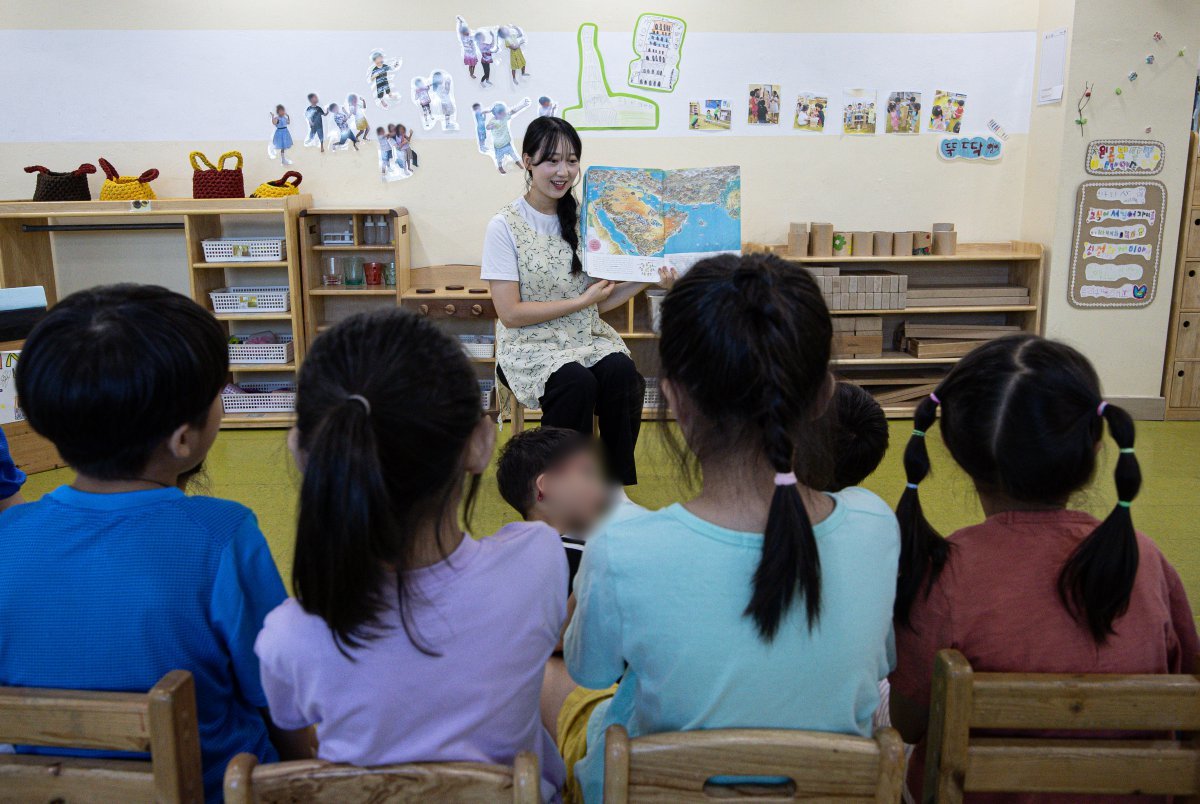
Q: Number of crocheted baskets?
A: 4